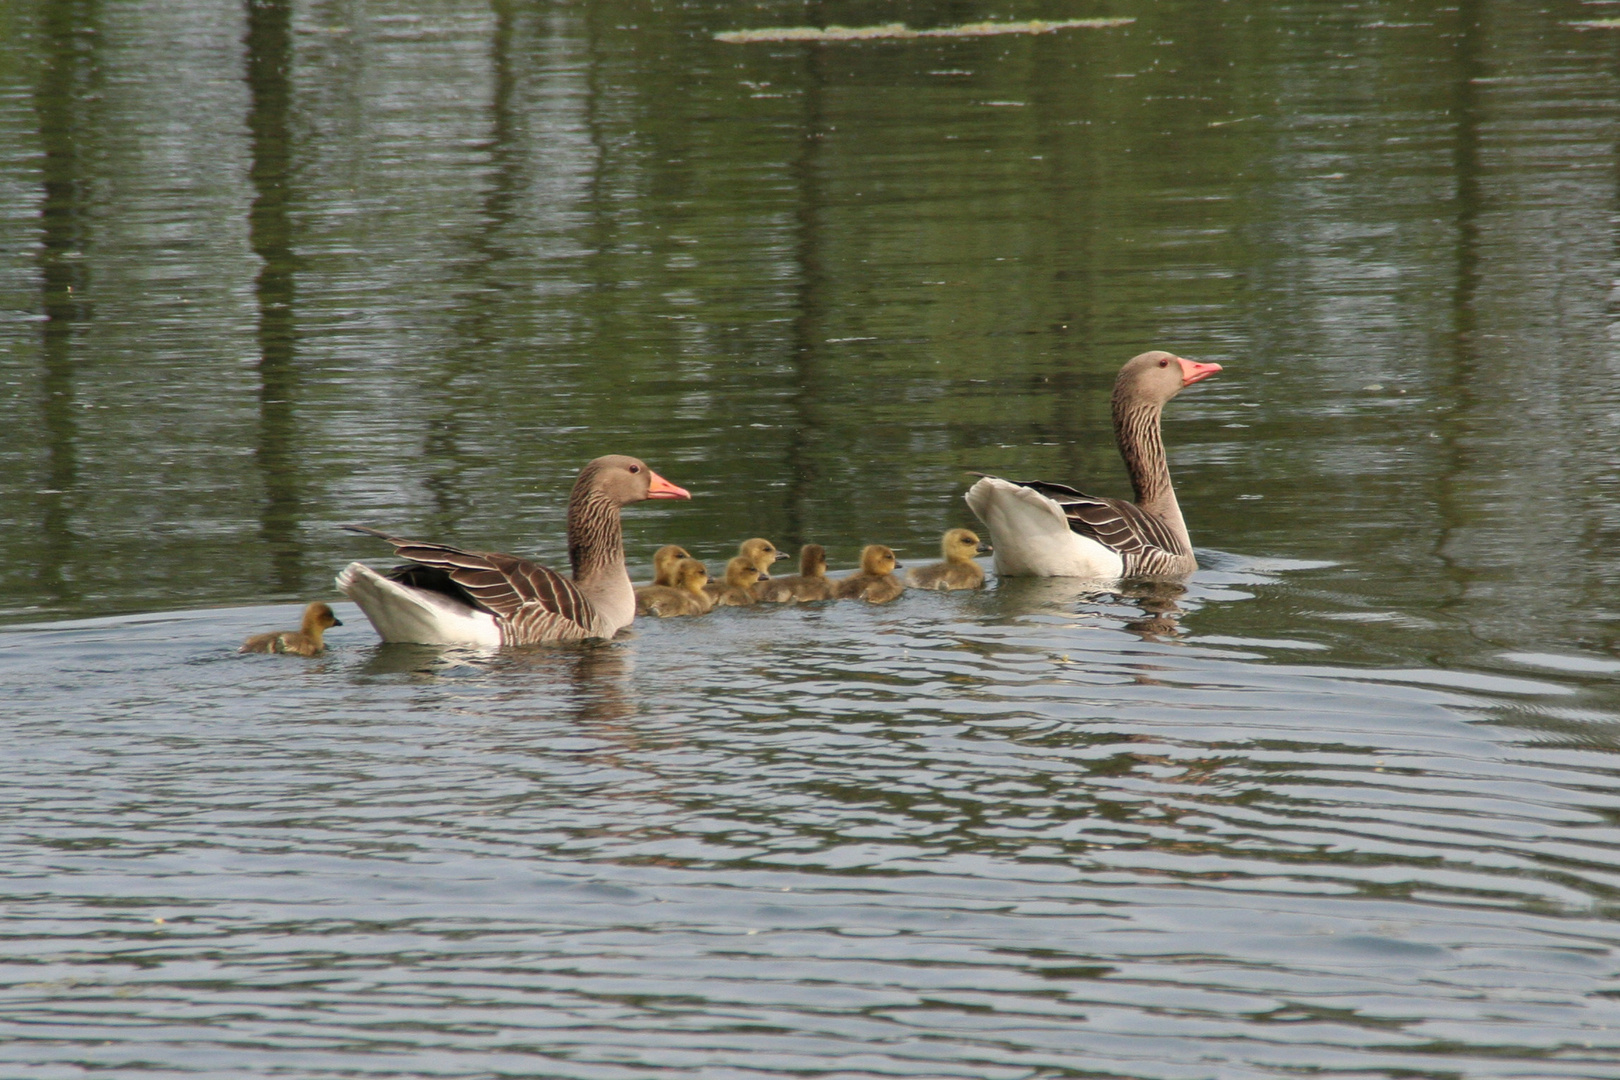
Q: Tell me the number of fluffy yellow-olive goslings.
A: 8